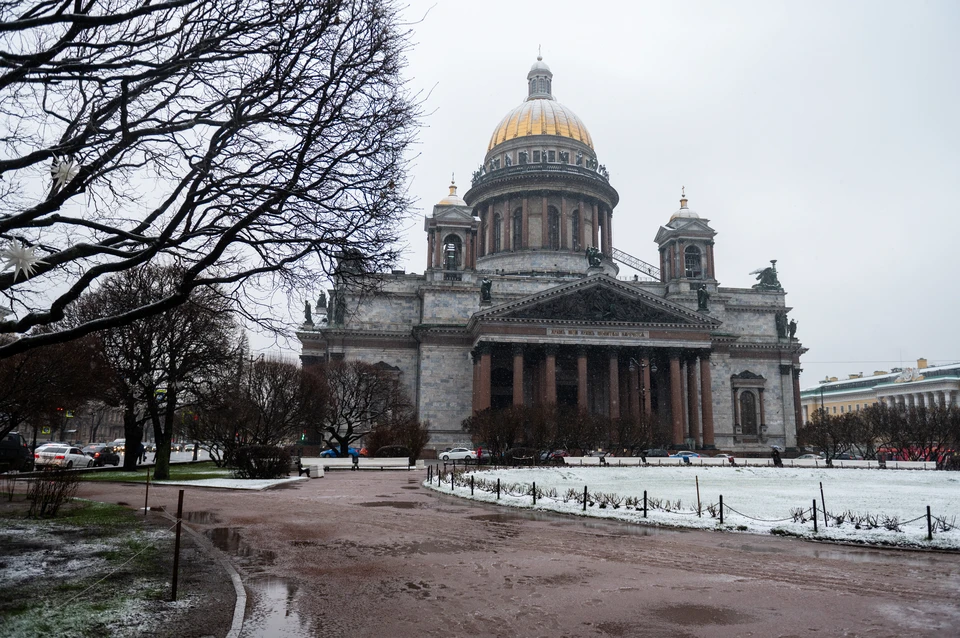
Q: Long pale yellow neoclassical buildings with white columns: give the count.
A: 1